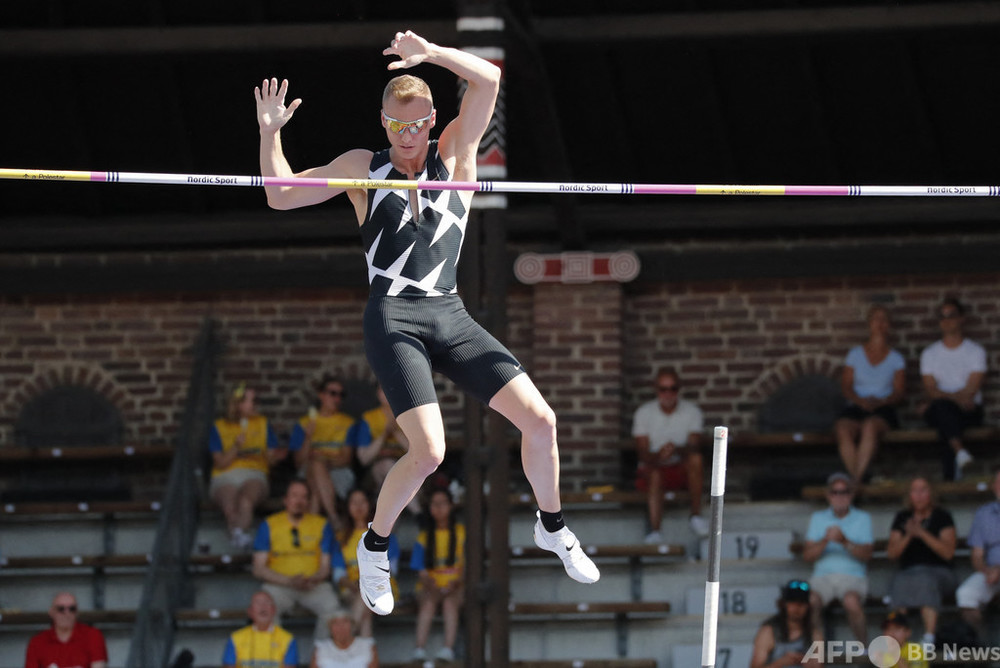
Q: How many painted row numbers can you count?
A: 3